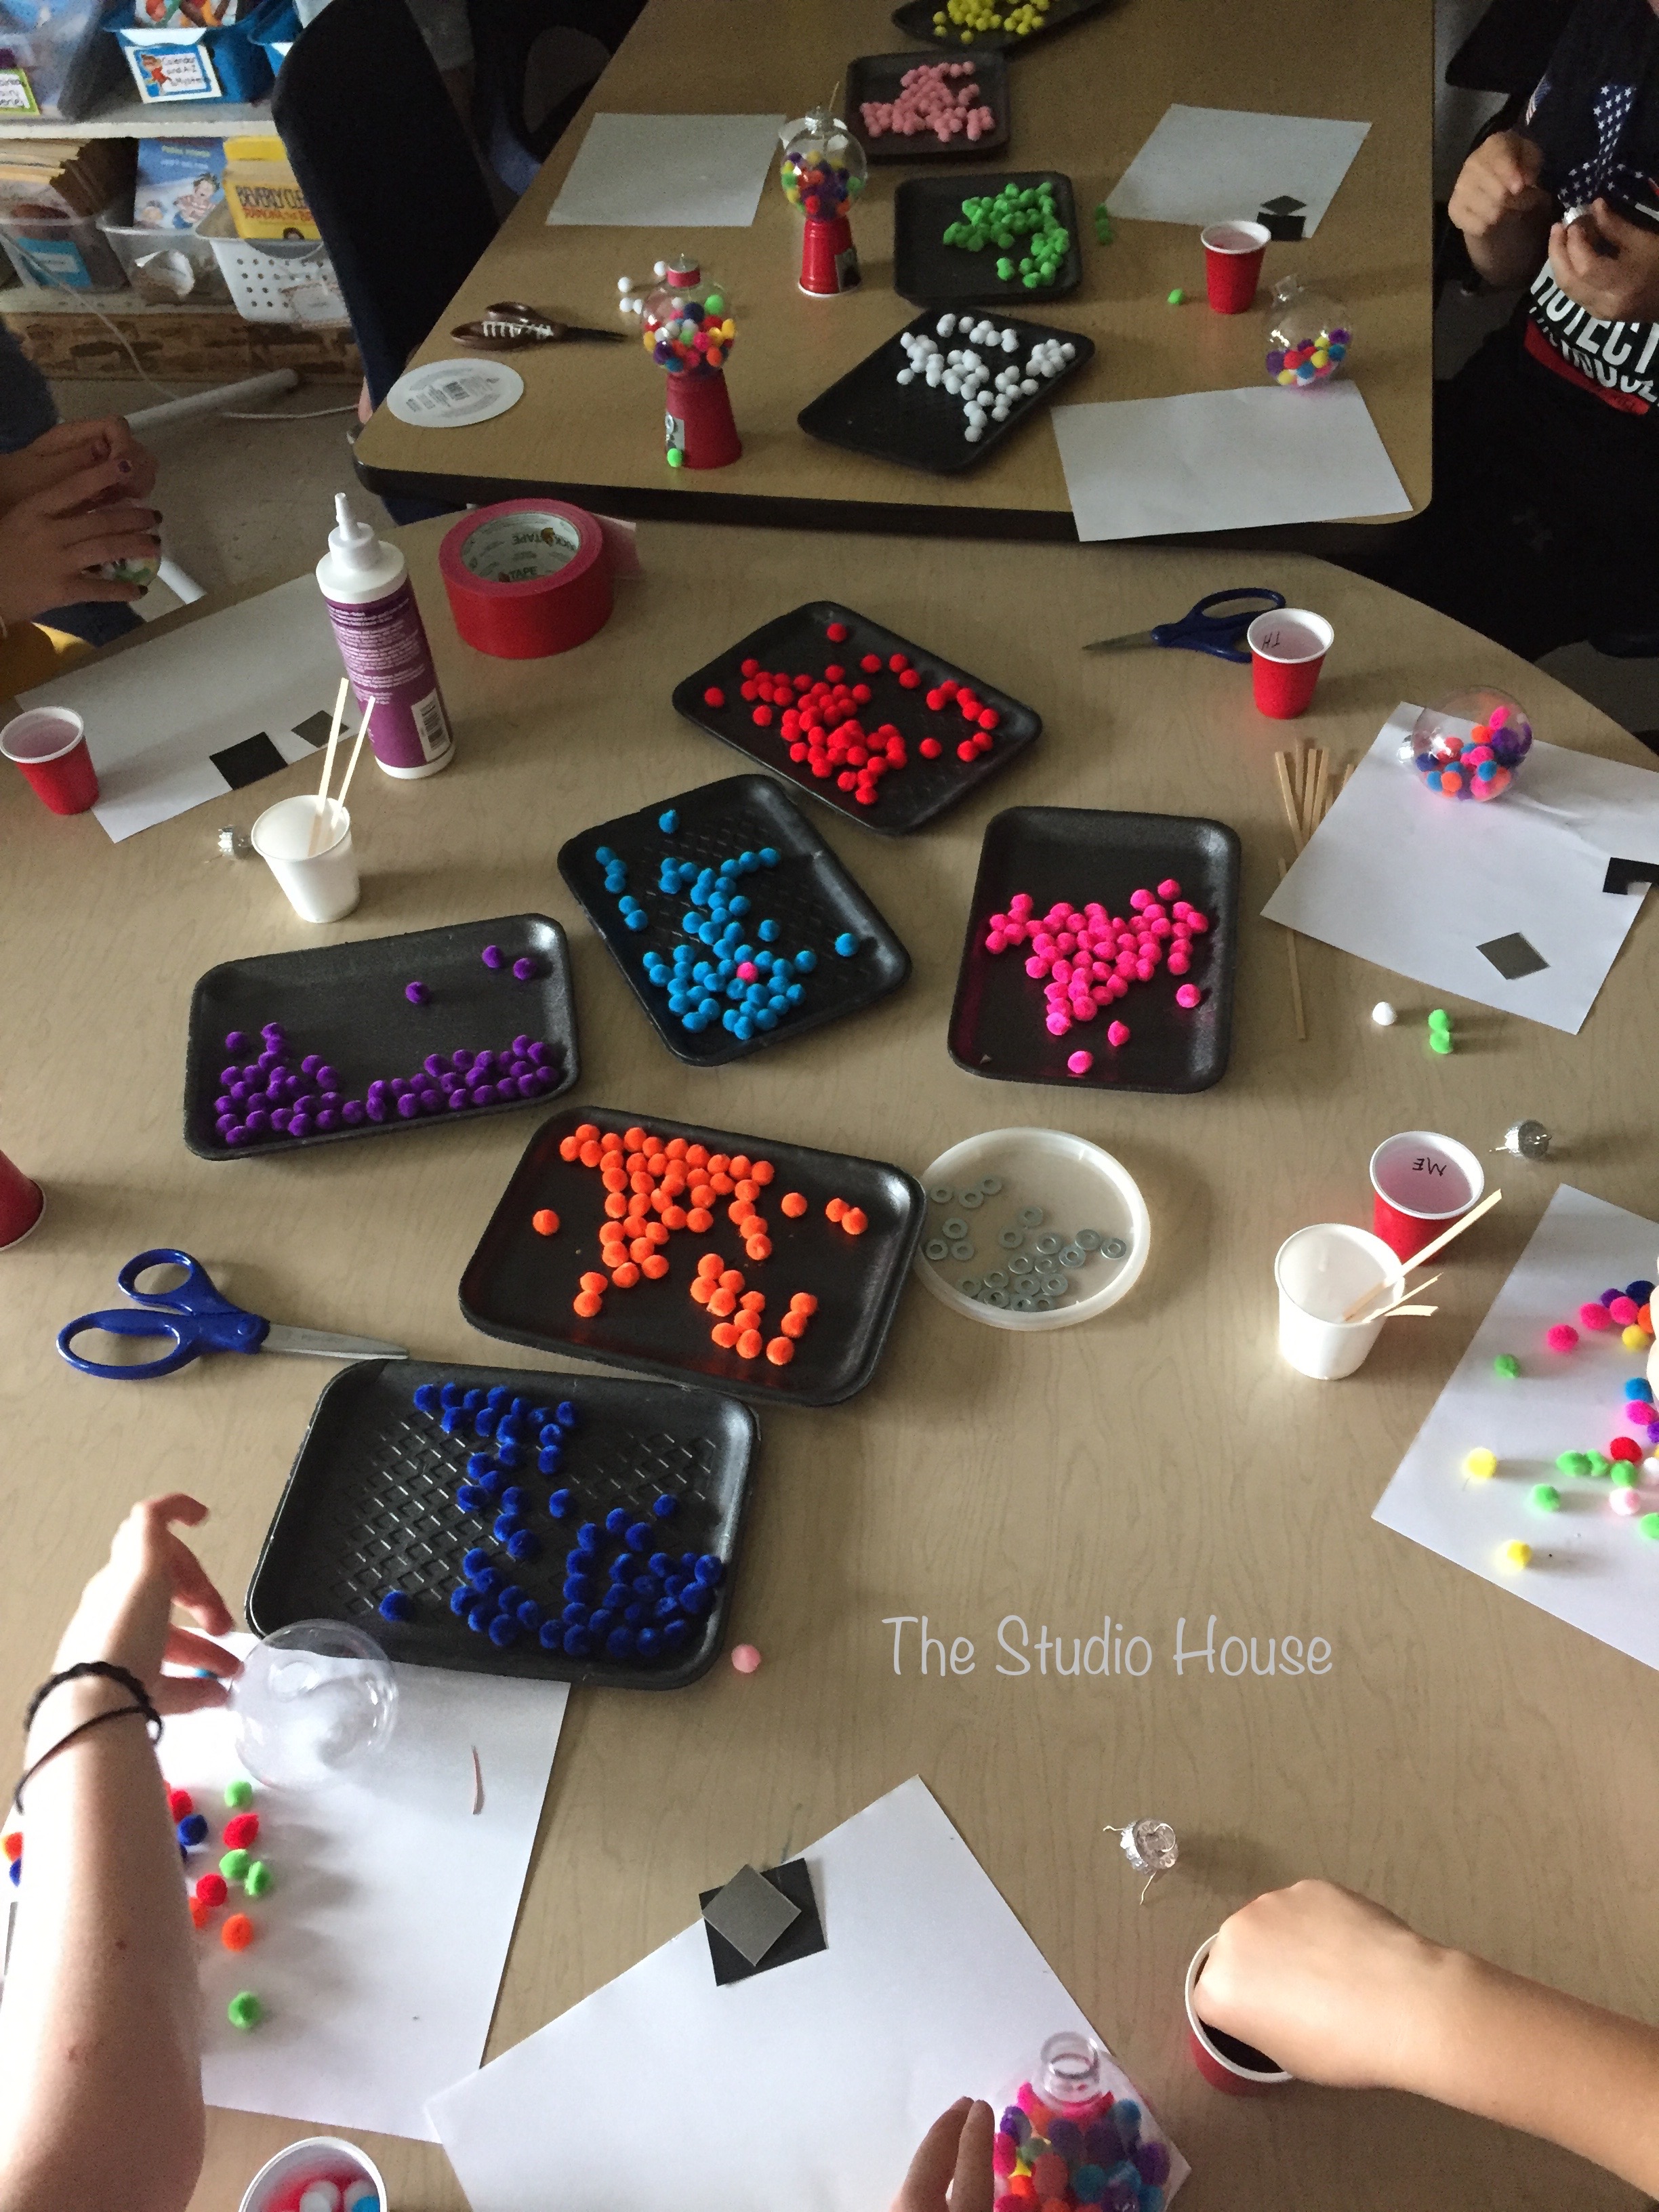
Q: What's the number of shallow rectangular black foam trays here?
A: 10